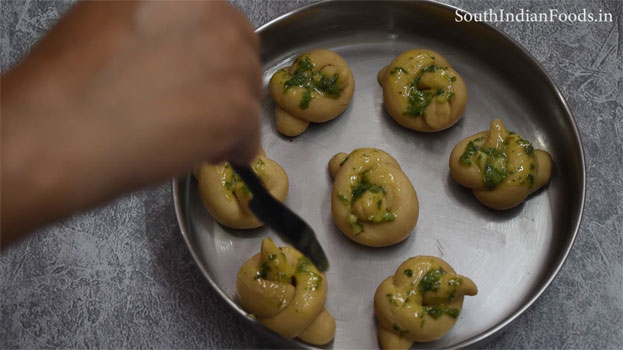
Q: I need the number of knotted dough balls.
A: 7